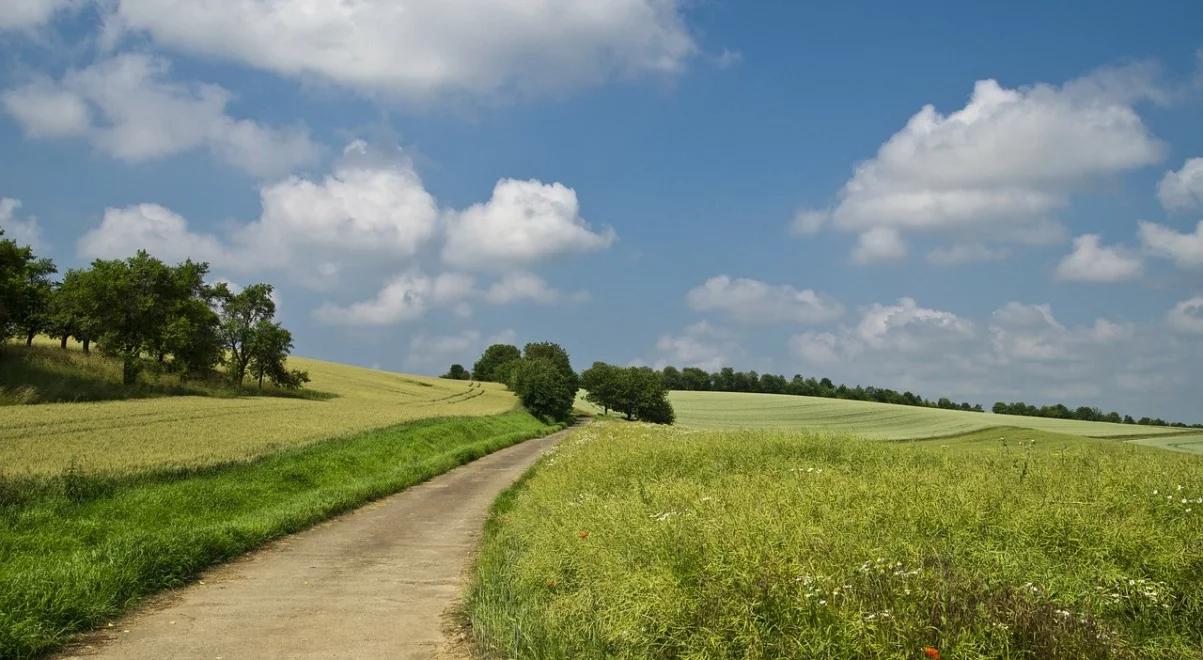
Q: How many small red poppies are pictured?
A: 3